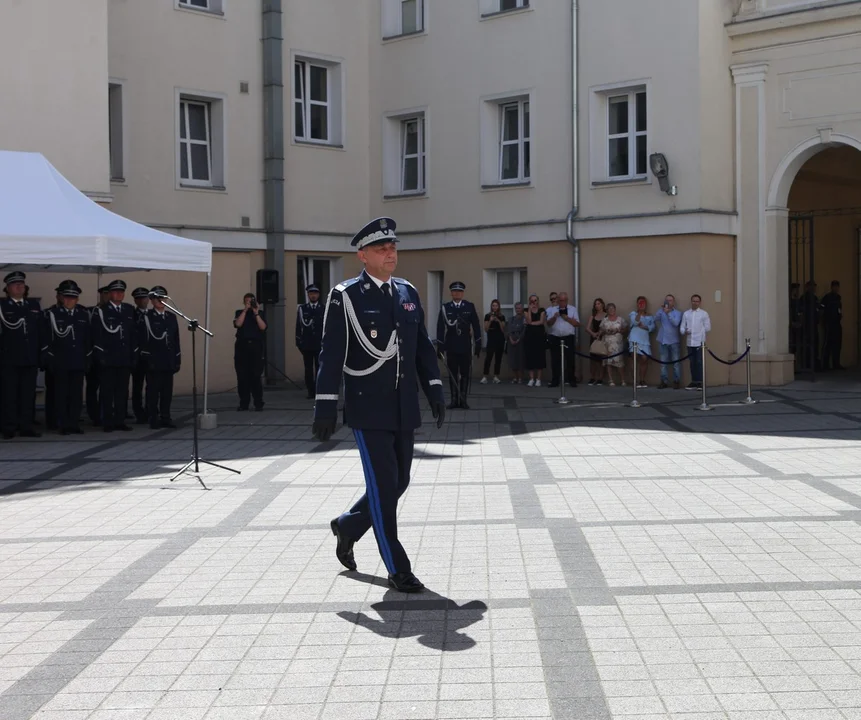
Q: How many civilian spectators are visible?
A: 10